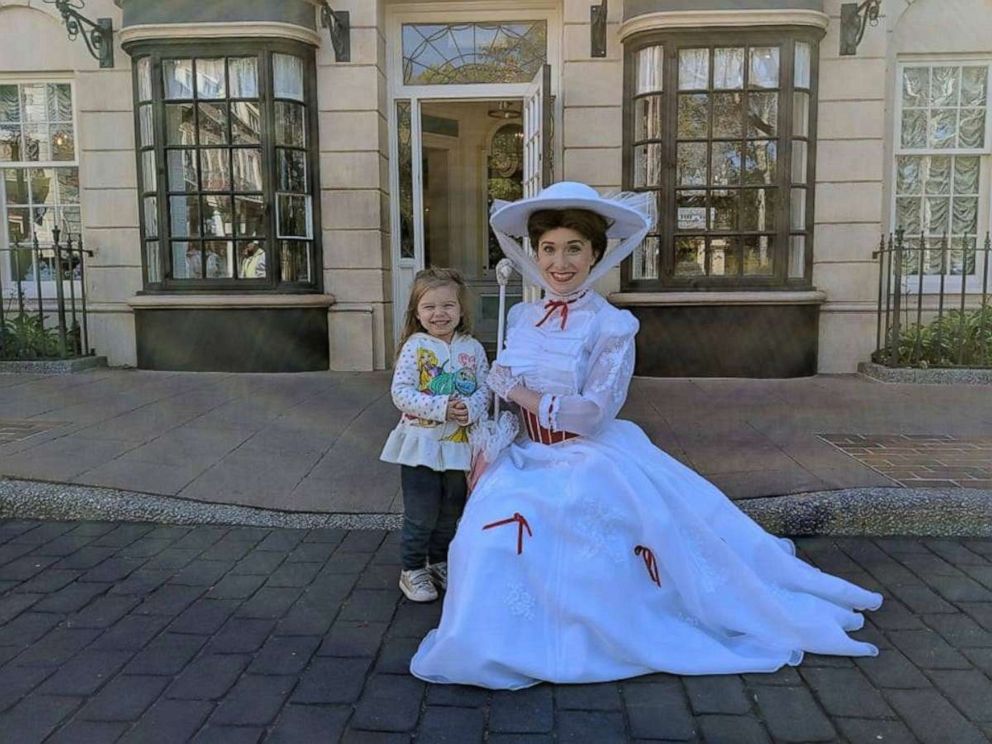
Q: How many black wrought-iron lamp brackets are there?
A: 4